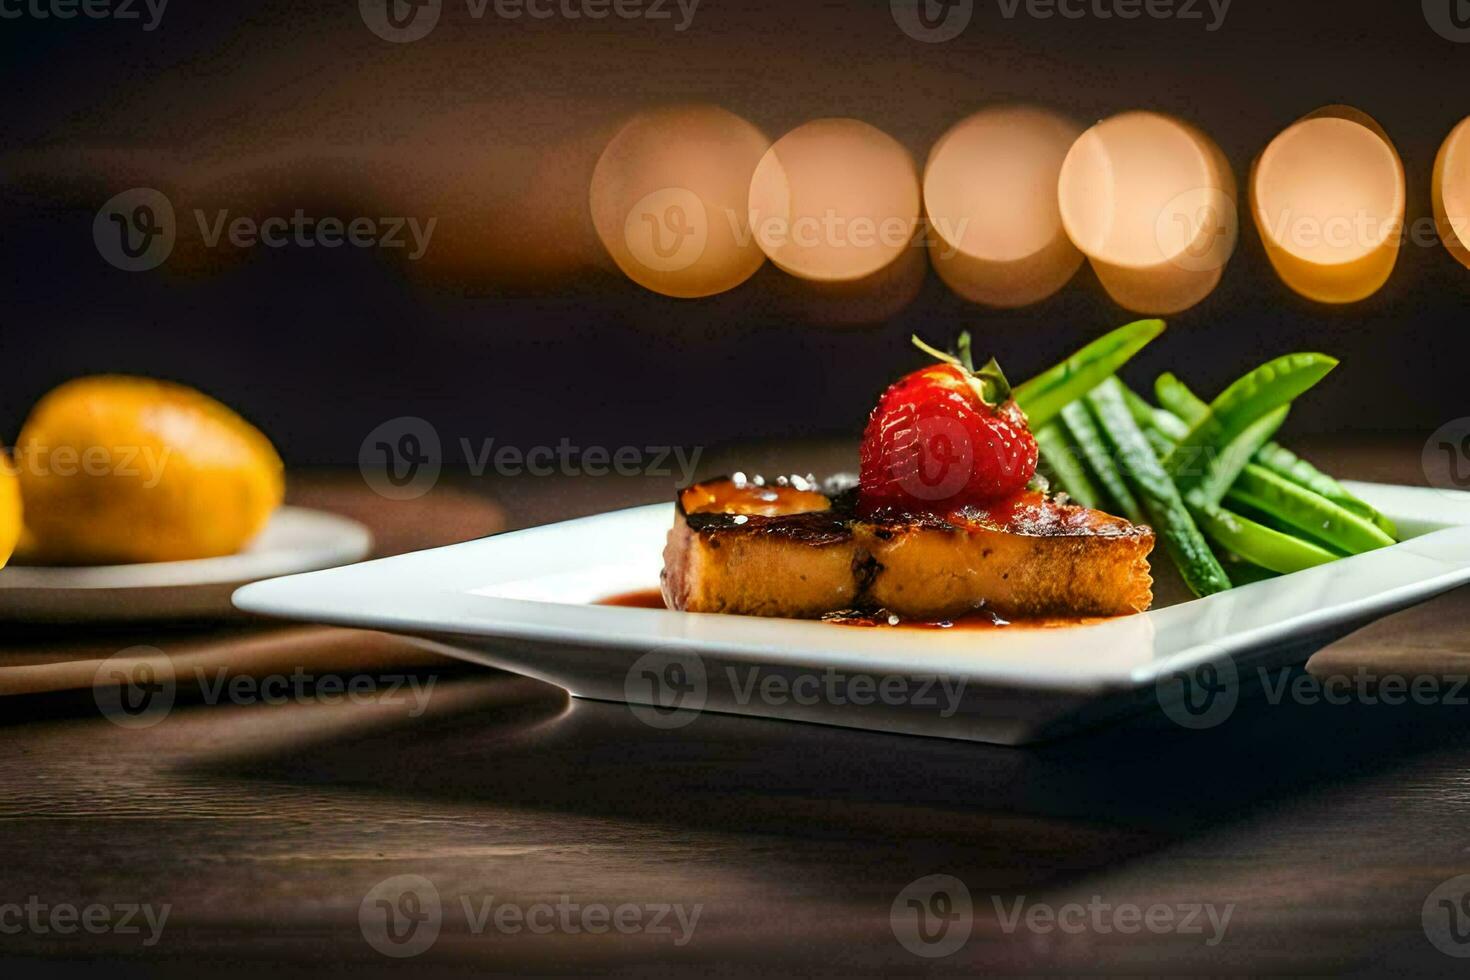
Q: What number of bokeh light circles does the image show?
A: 6